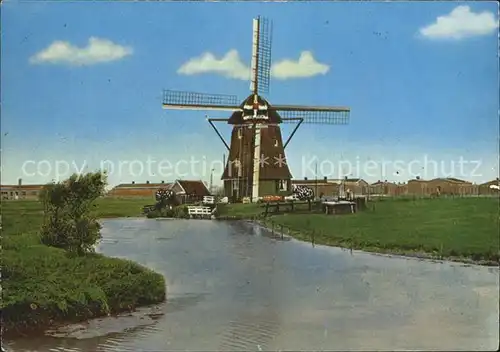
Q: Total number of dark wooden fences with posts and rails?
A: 1